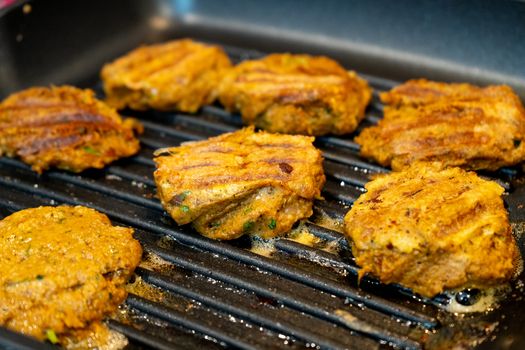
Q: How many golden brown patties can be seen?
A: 7